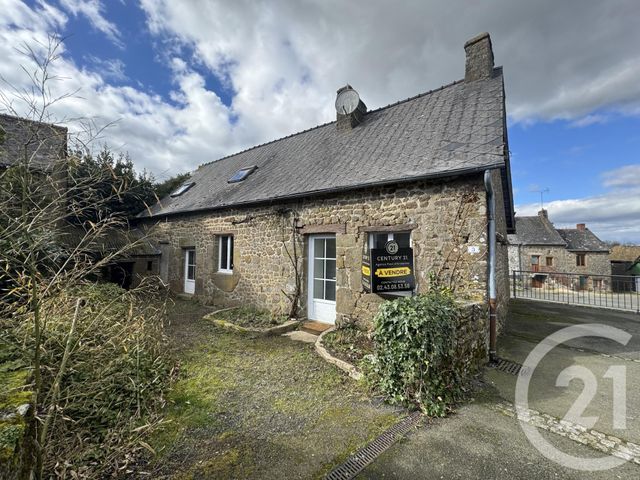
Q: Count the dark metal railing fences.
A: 1